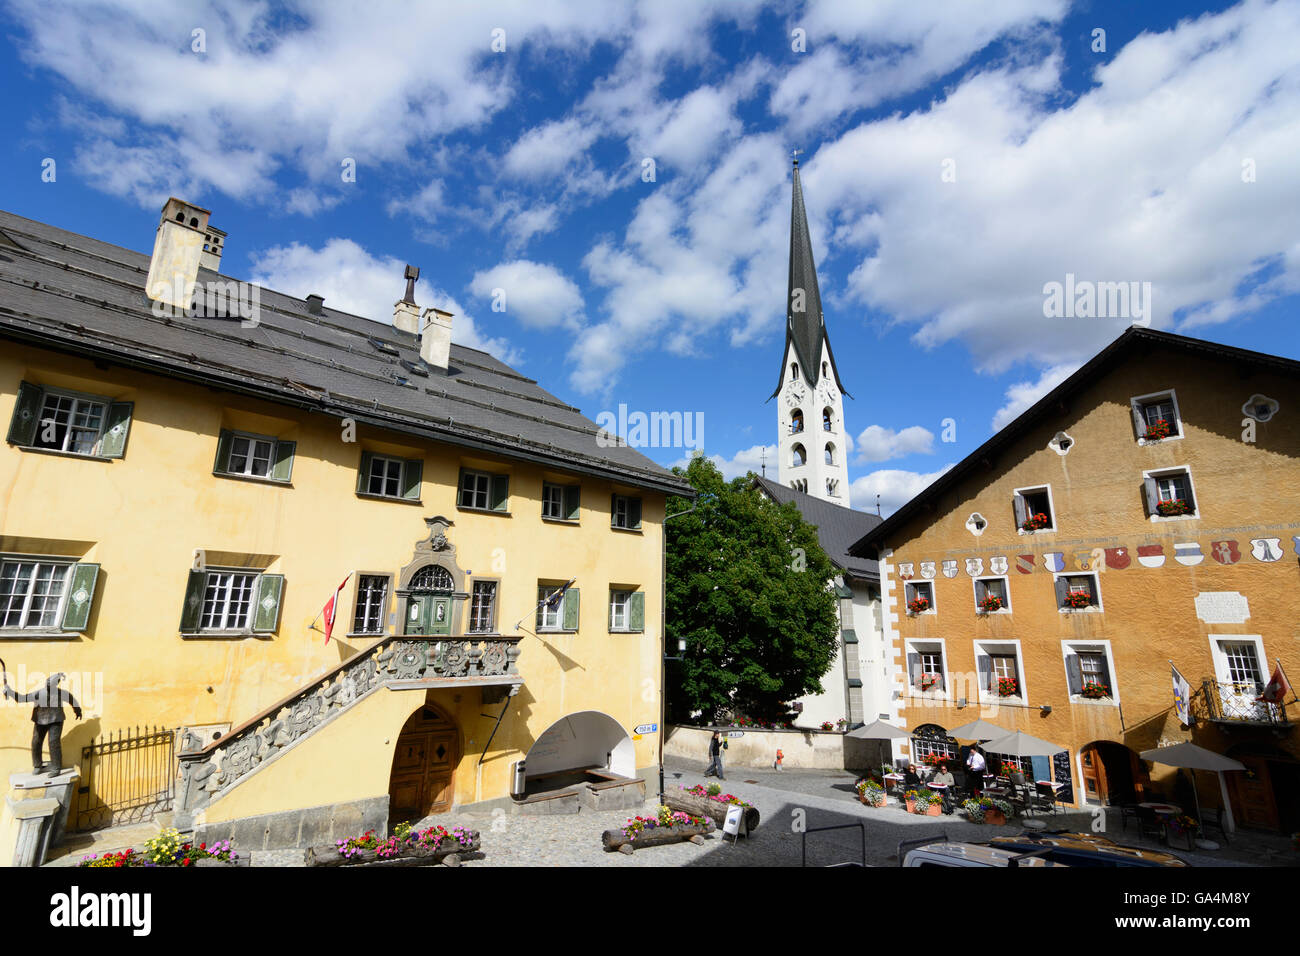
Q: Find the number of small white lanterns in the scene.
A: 1